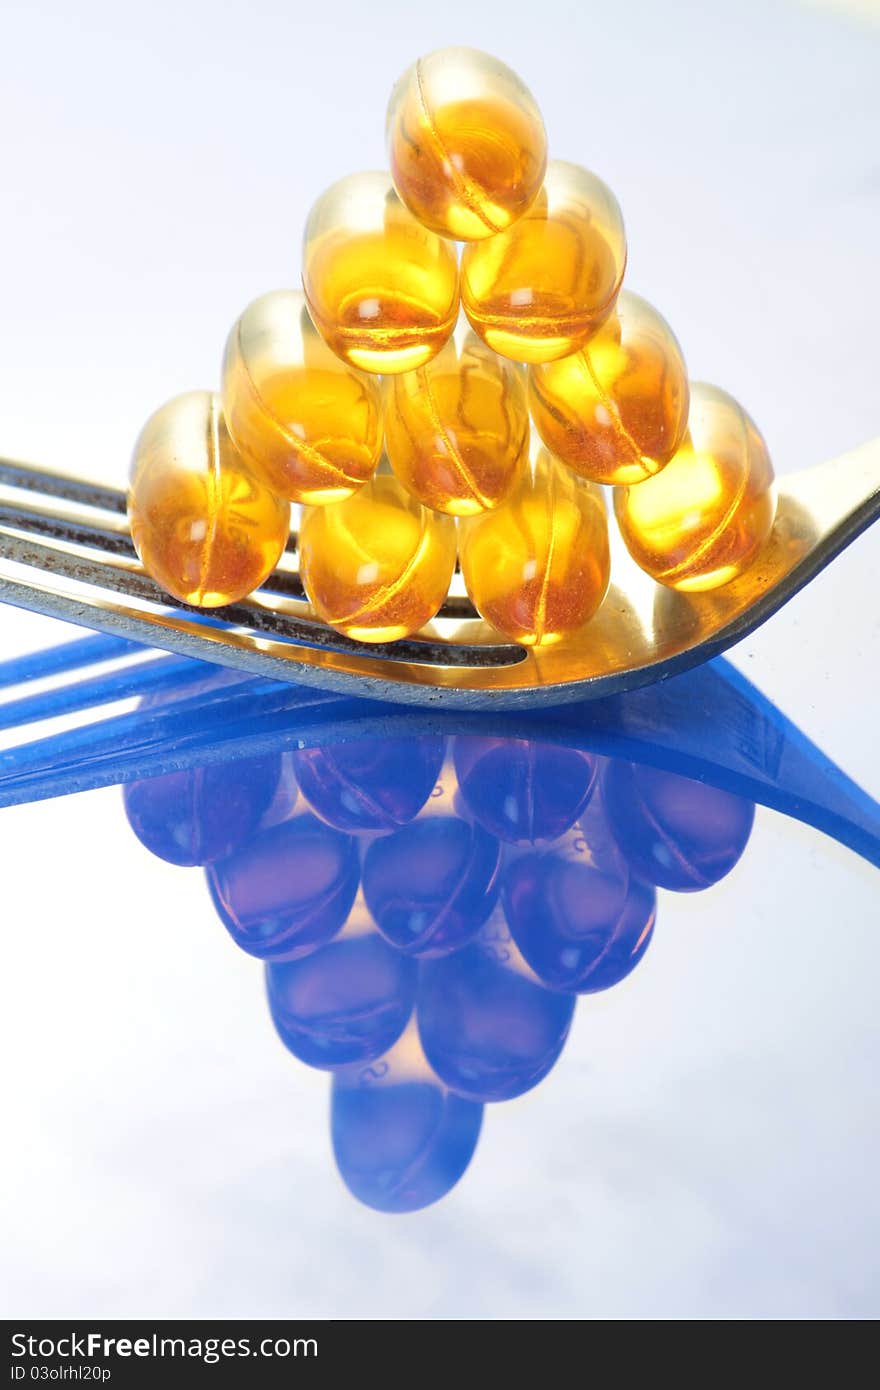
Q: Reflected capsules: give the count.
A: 10